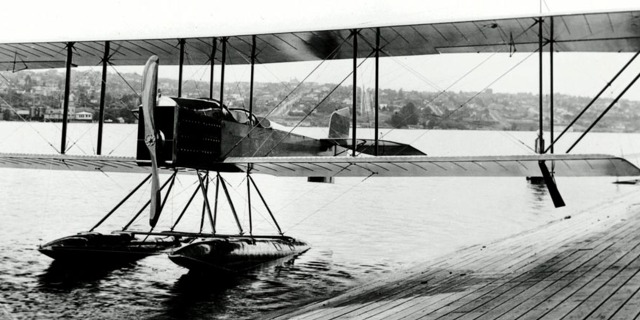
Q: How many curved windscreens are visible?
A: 2